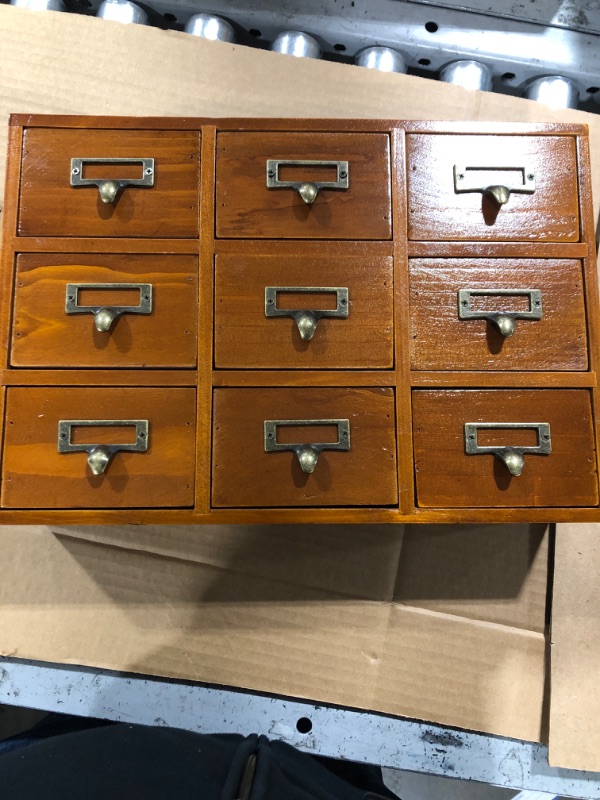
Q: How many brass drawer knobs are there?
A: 9